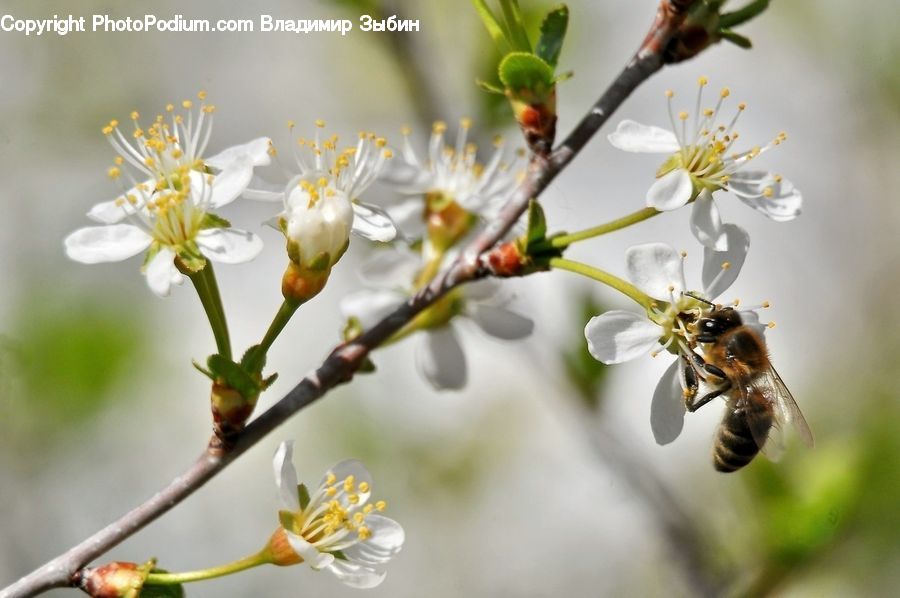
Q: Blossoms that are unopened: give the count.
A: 1